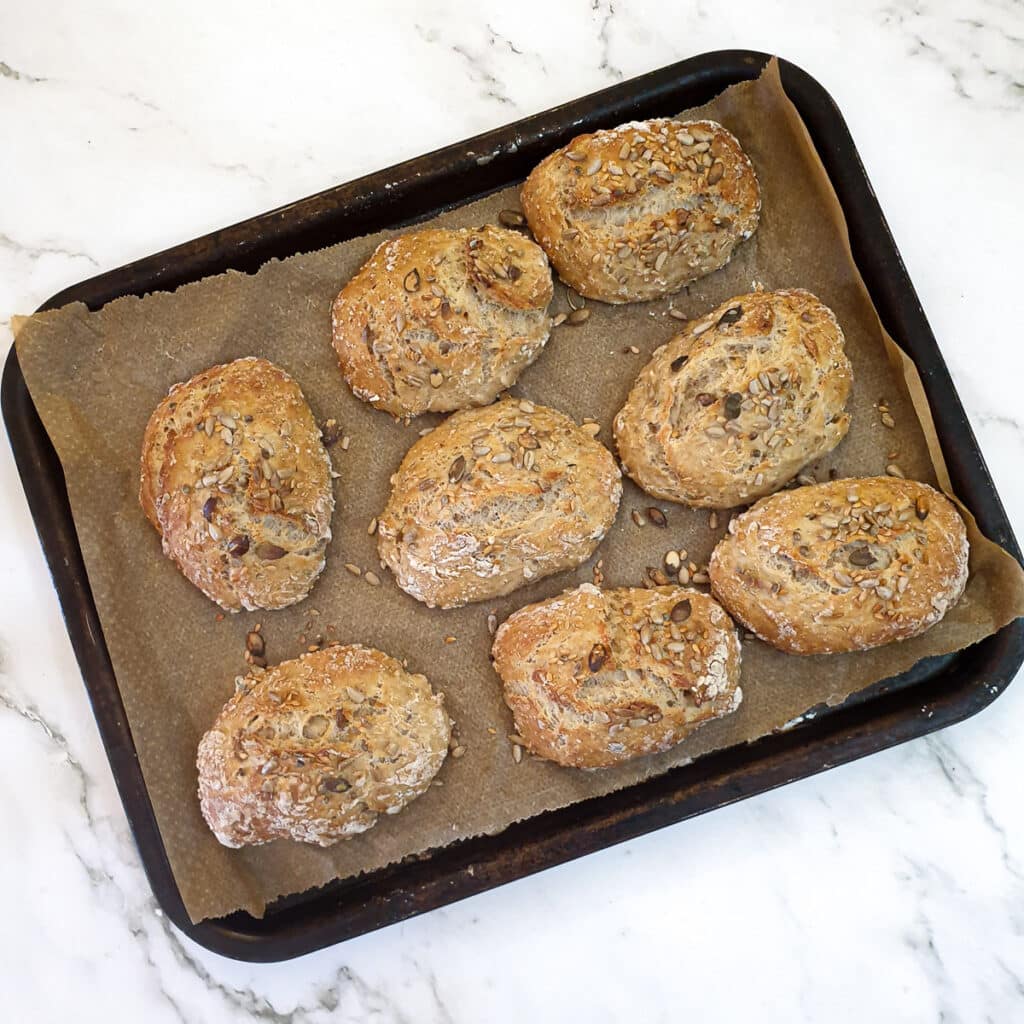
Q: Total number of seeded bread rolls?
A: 8